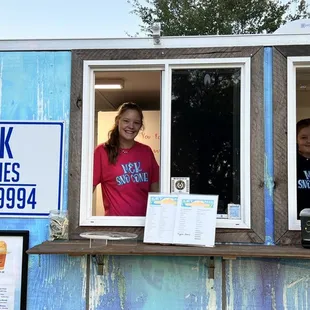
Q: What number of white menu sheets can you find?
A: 2